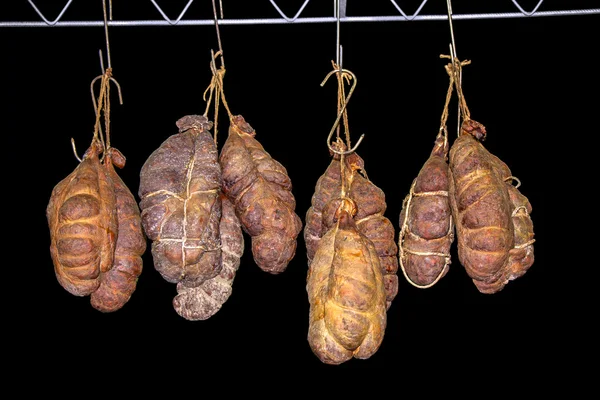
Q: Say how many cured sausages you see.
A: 11